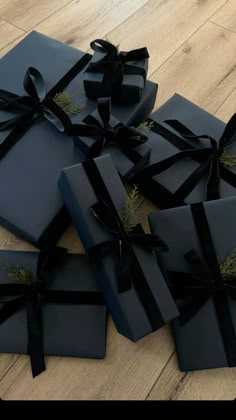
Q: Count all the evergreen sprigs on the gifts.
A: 6